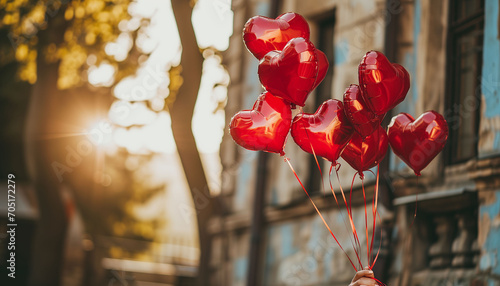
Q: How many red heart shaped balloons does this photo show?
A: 9